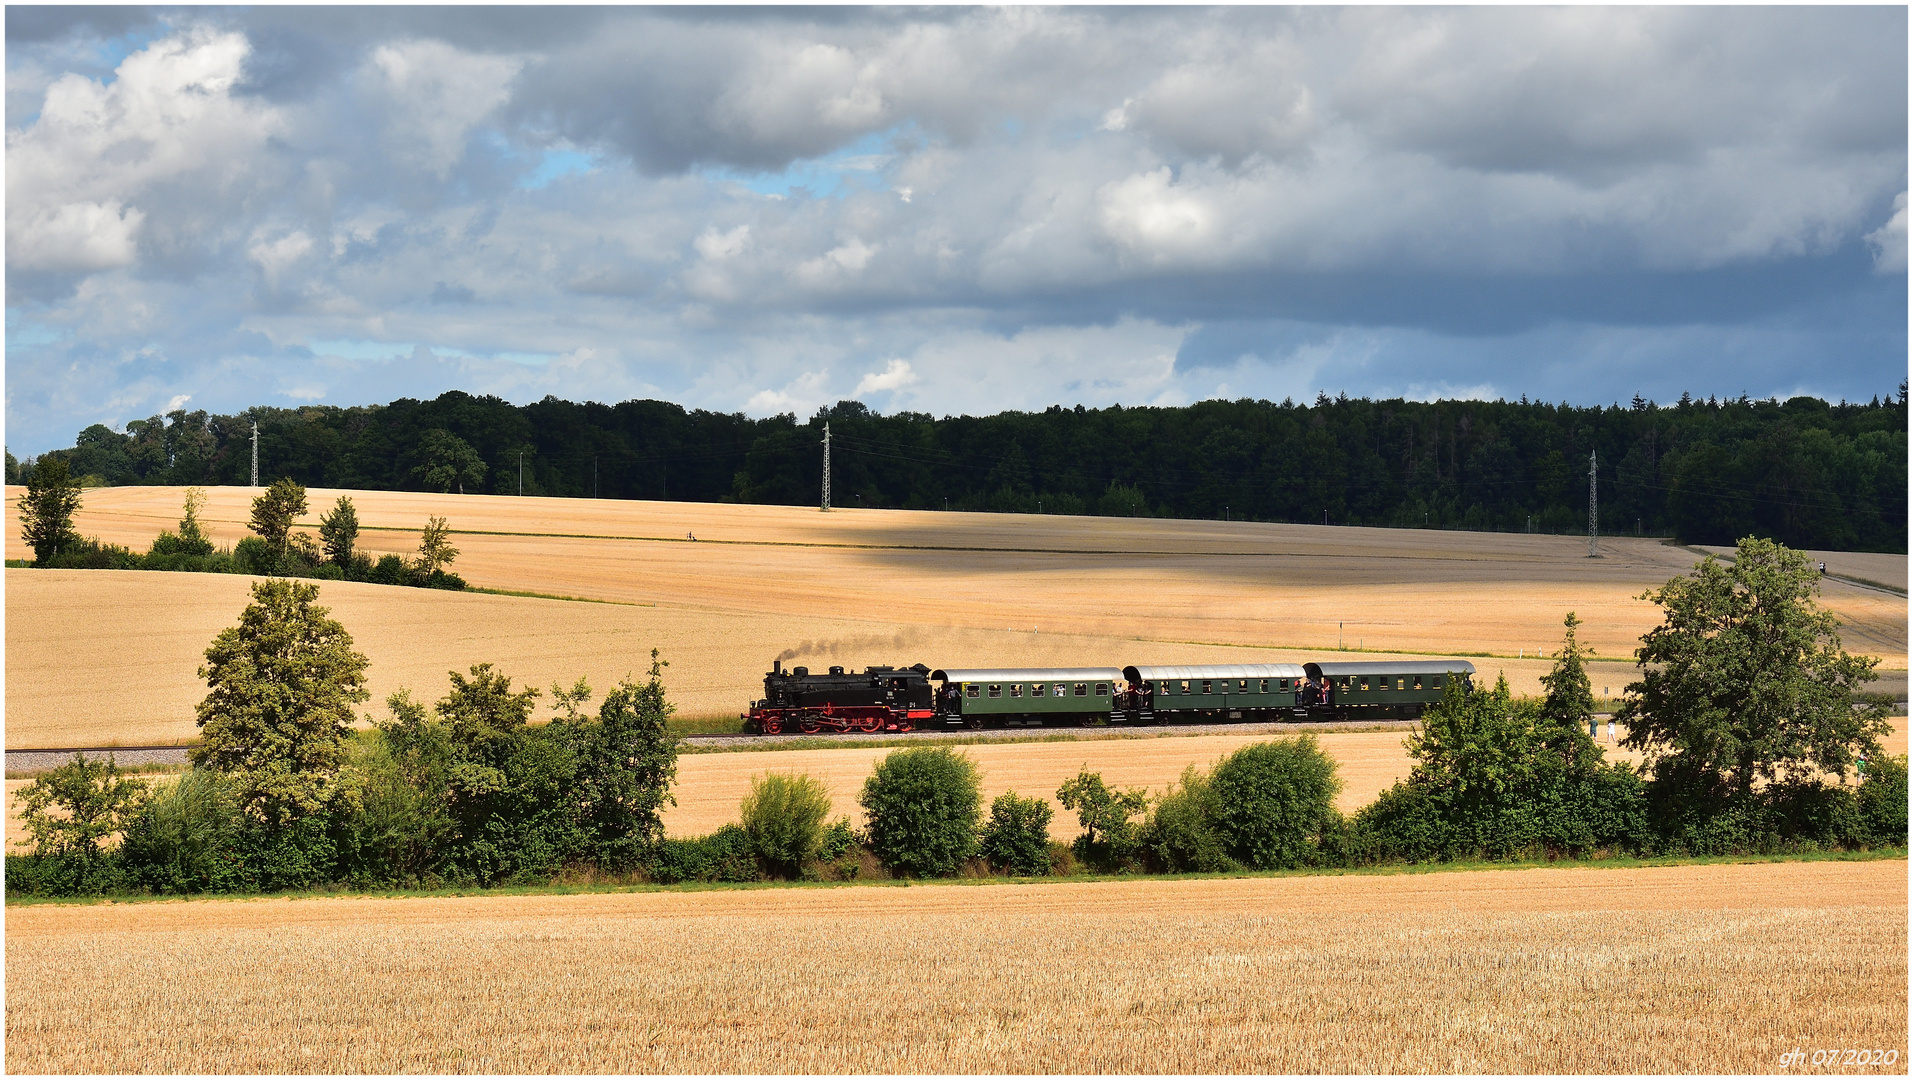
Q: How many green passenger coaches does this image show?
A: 3